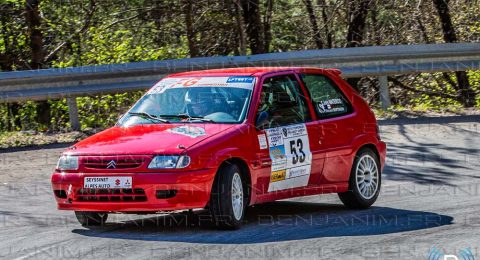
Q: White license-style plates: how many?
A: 1